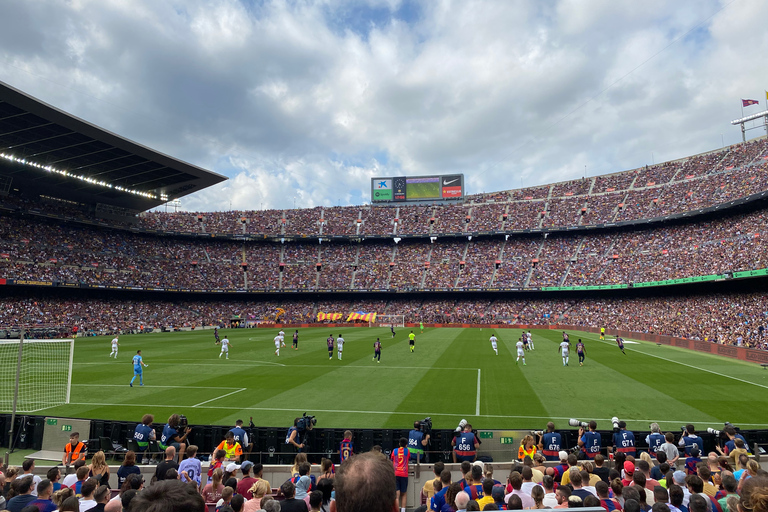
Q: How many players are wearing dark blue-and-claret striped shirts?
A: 9